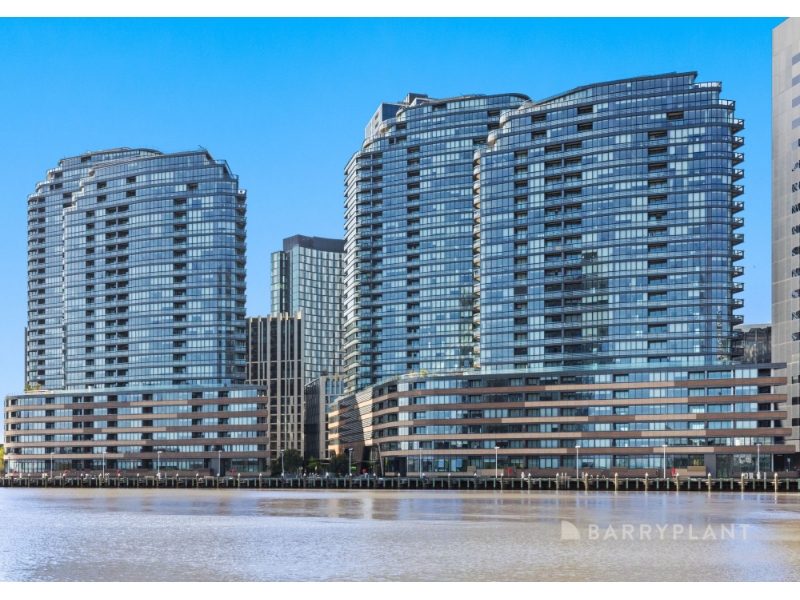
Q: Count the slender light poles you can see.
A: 12